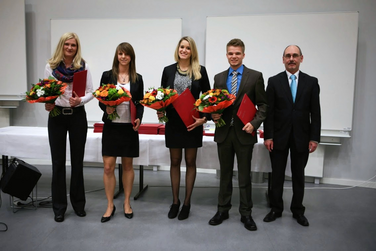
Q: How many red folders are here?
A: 4